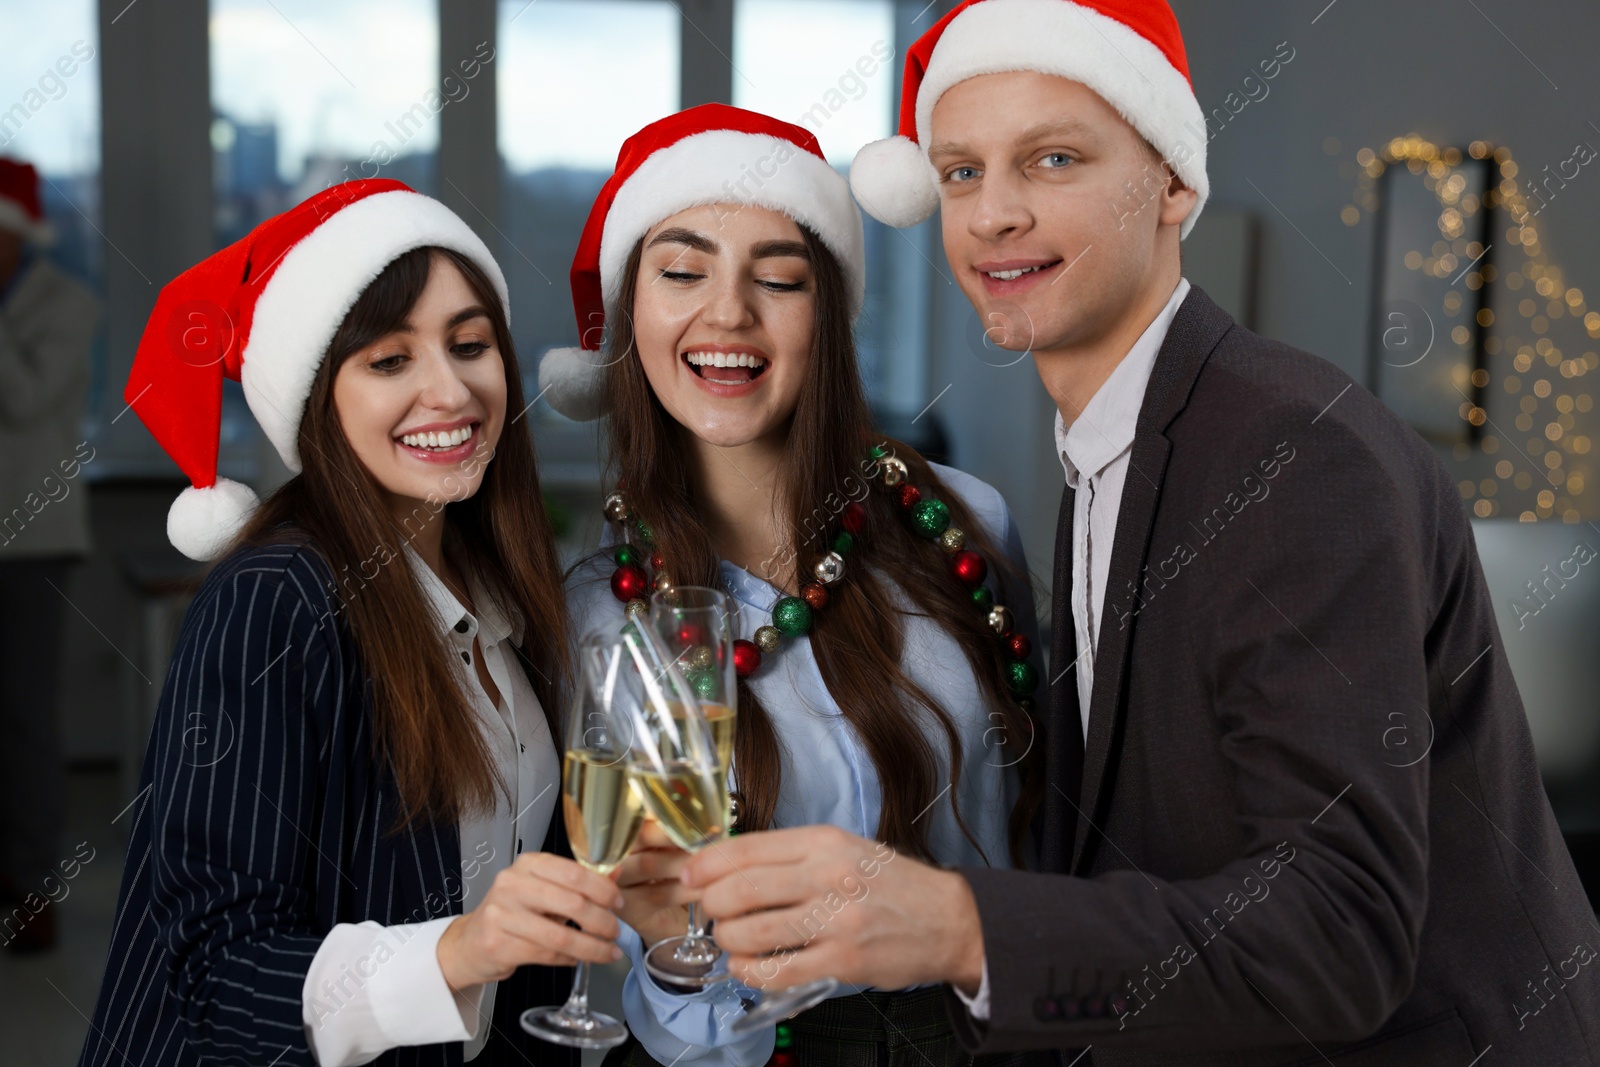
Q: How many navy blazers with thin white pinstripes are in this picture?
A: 1